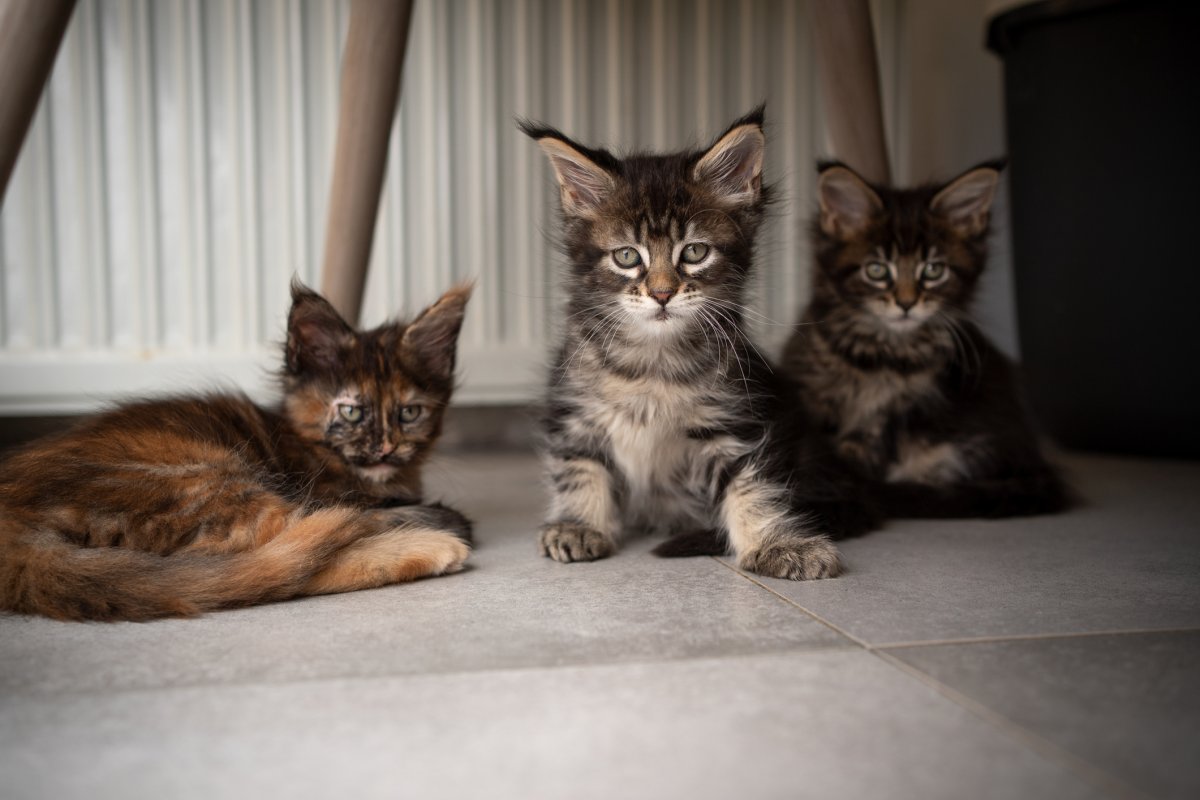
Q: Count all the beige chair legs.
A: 3